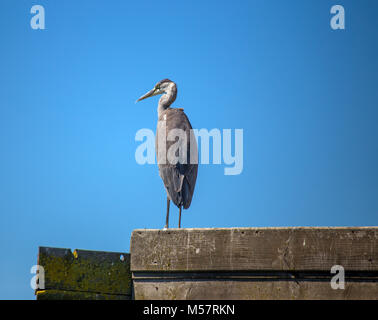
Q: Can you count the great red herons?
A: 0